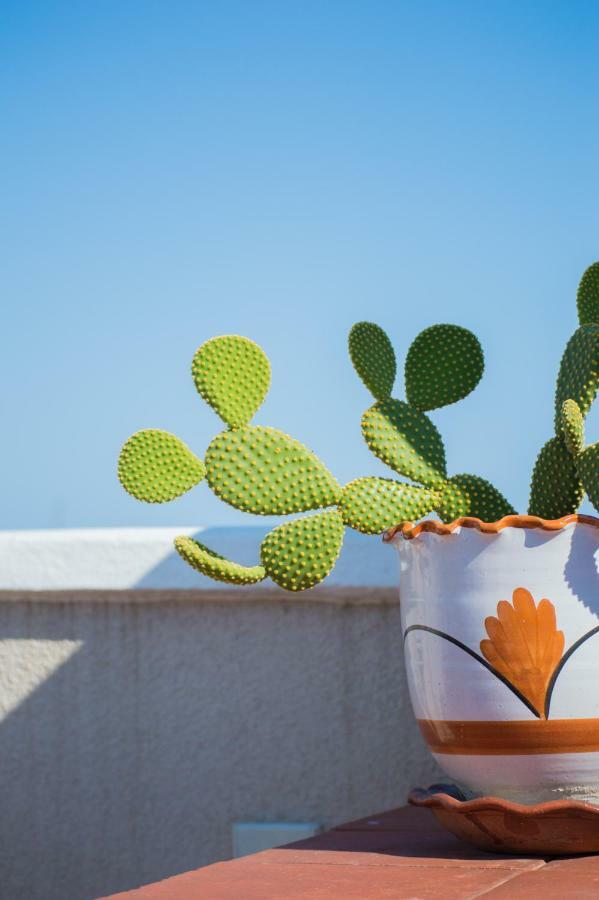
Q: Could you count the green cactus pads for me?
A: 15